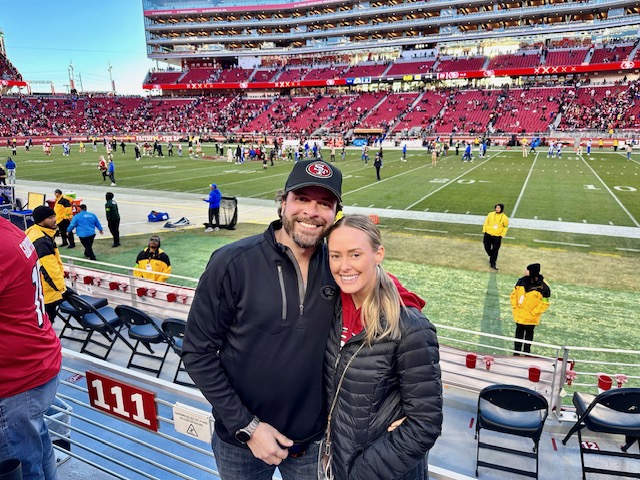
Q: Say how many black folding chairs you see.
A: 6